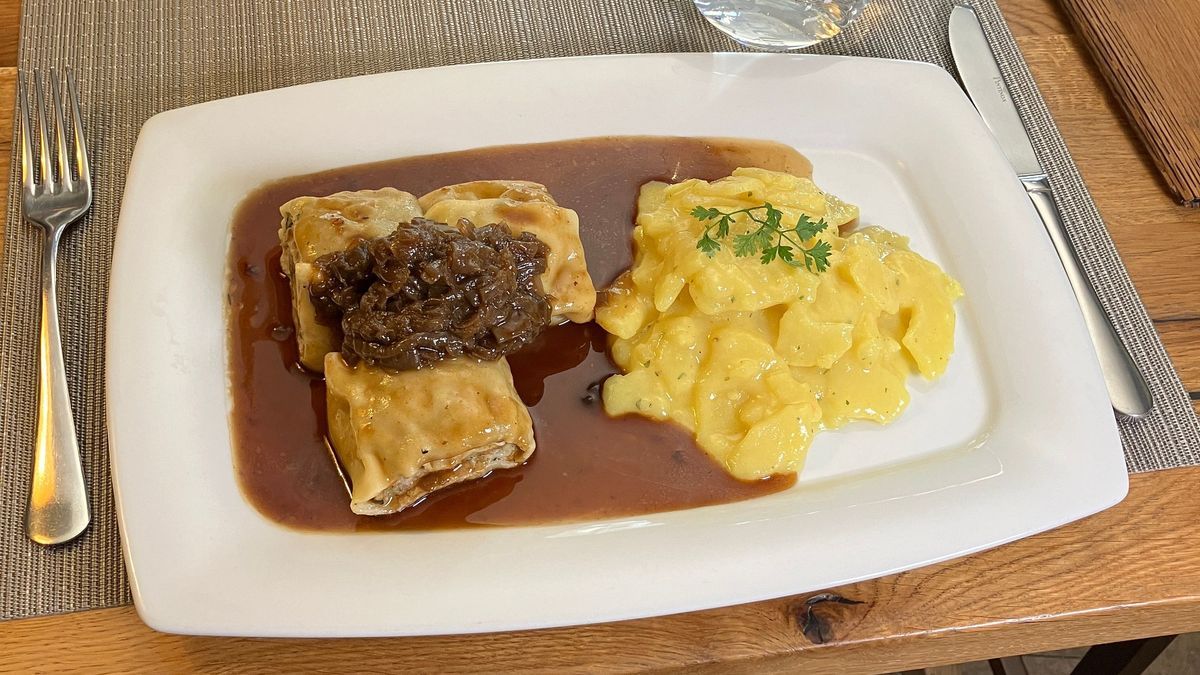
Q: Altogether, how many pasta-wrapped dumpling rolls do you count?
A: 3